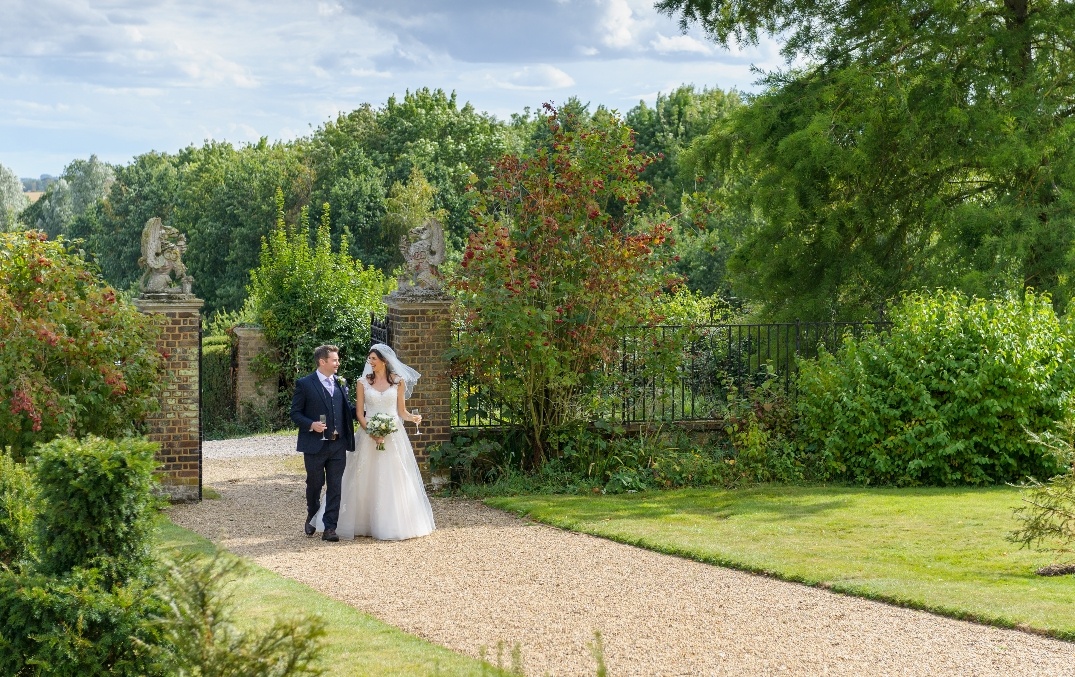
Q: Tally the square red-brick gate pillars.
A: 2